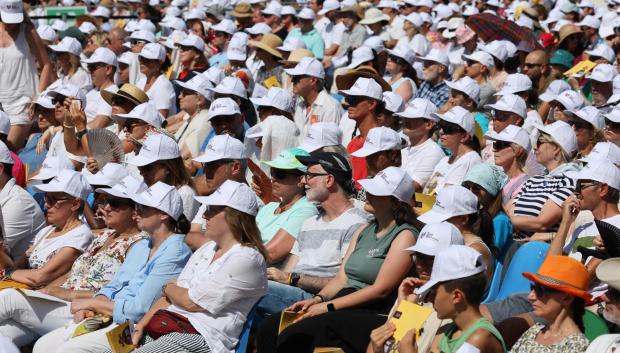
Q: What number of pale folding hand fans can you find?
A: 1